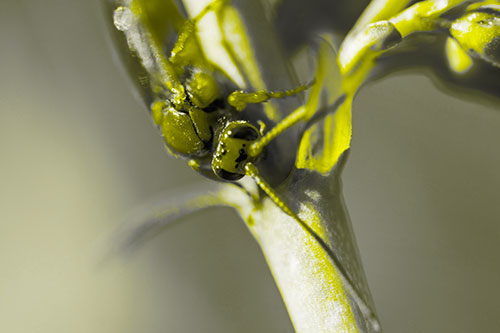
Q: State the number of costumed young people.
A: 0